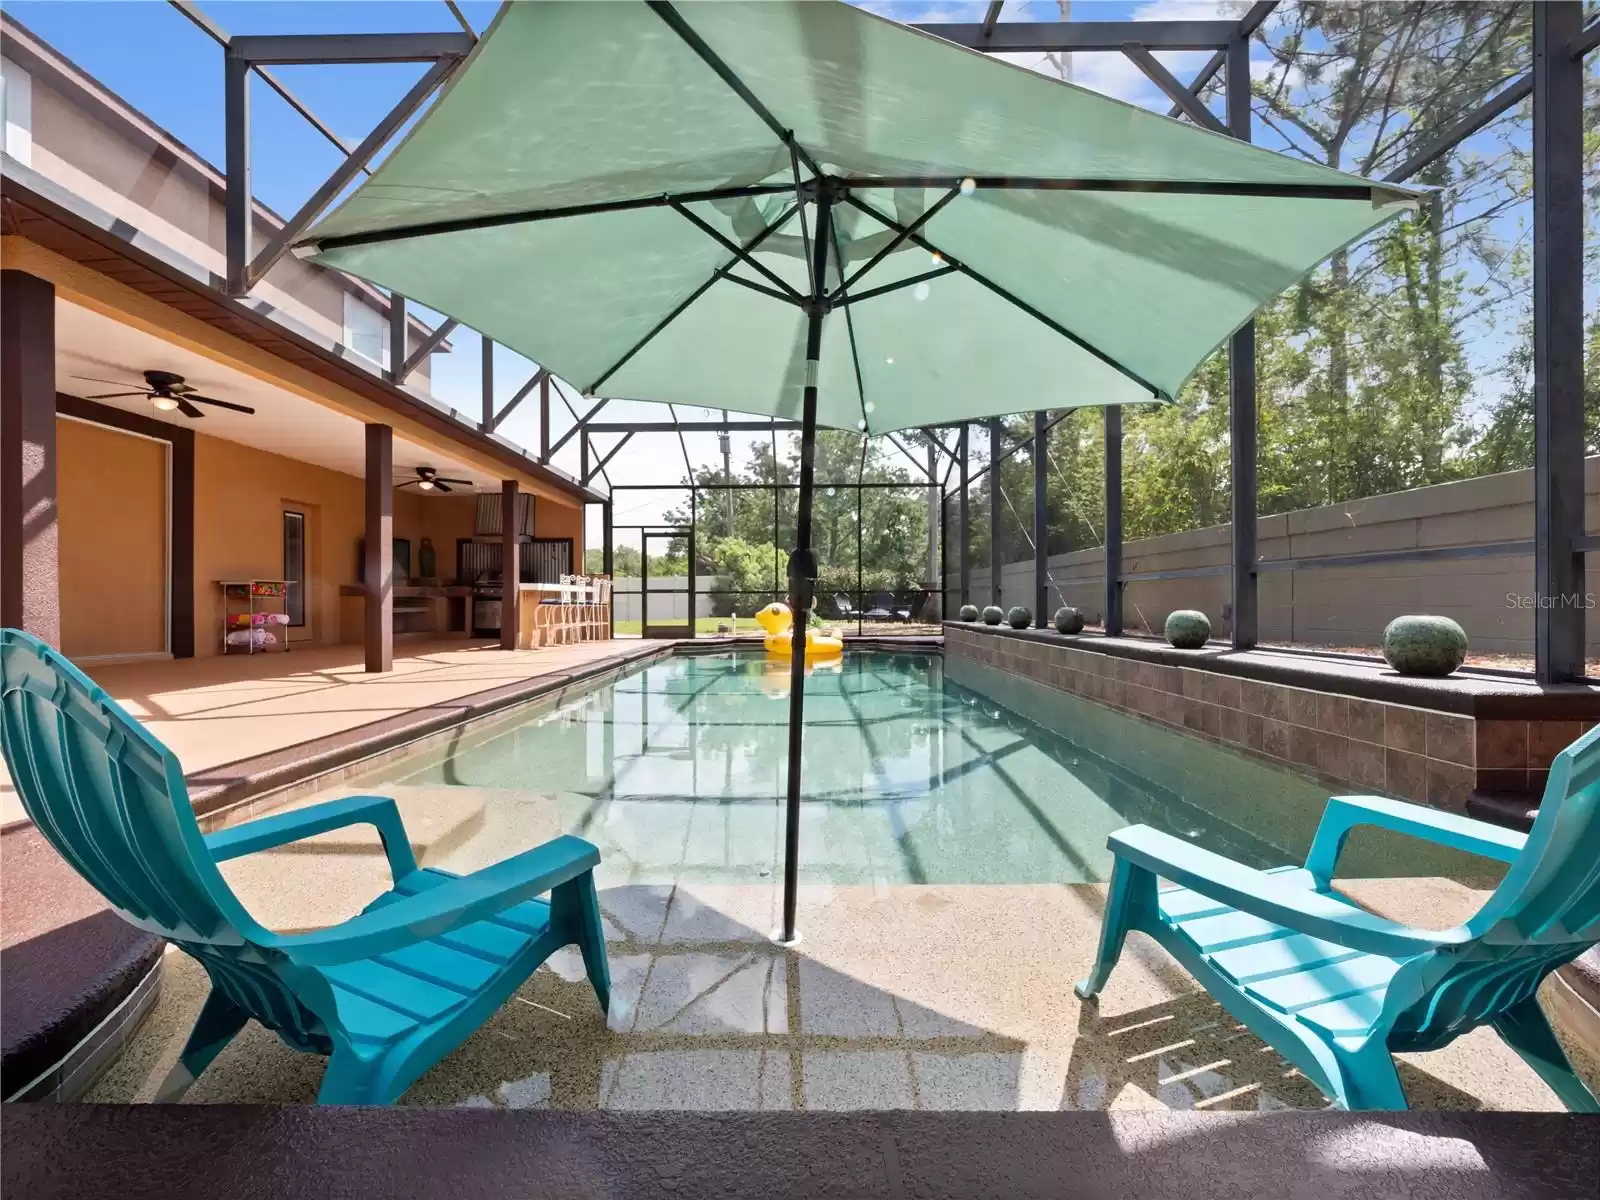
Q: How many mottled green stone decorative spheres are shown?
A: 6